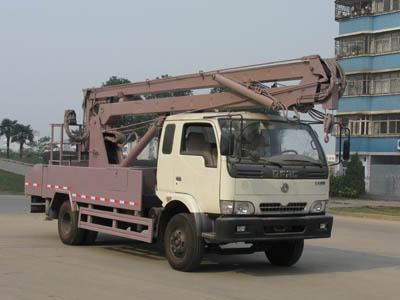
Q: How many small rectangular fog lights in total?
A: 2